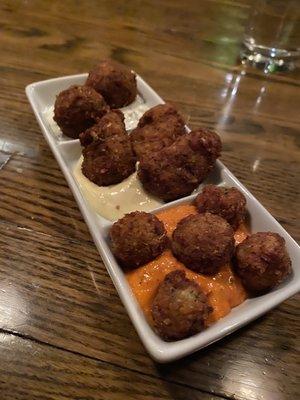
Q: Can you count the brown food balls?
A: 10